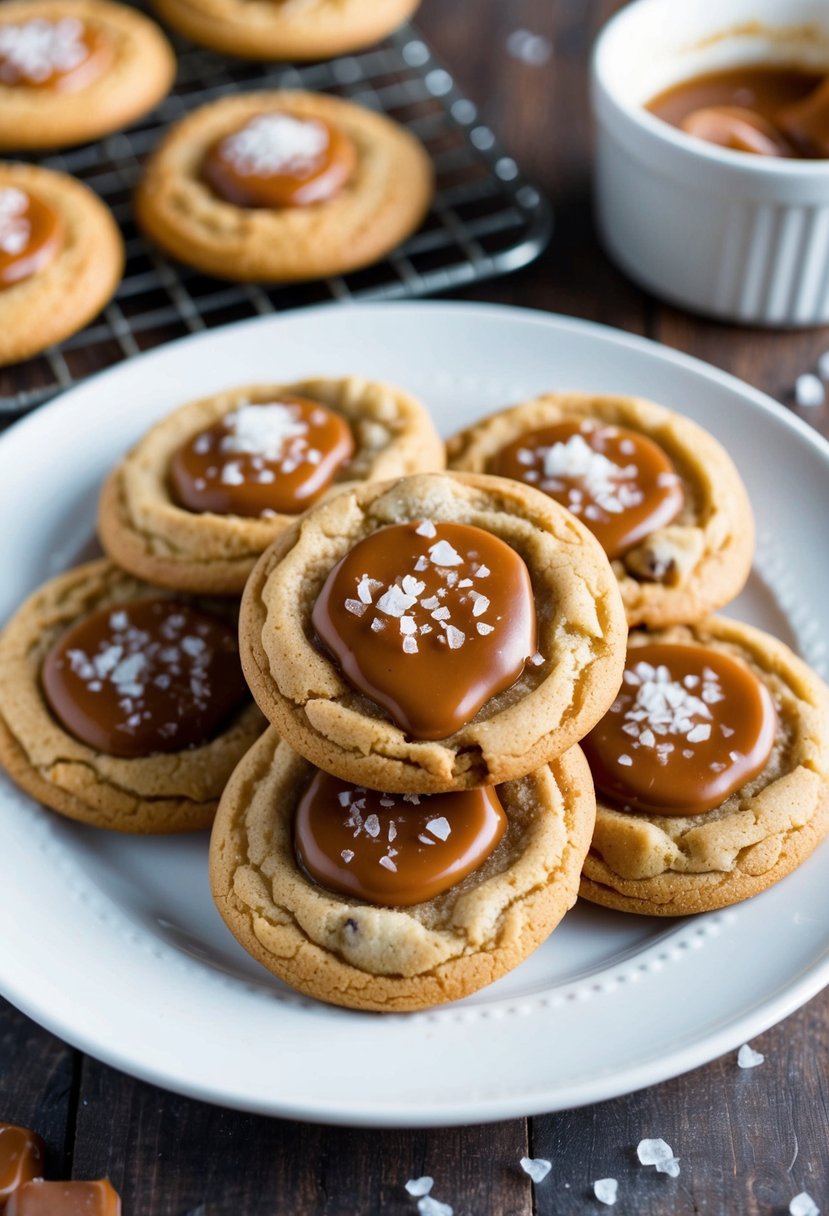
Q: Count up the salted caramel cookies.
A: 10